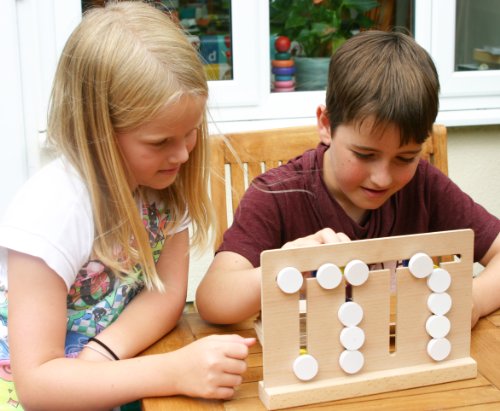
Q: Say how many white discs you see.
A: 12